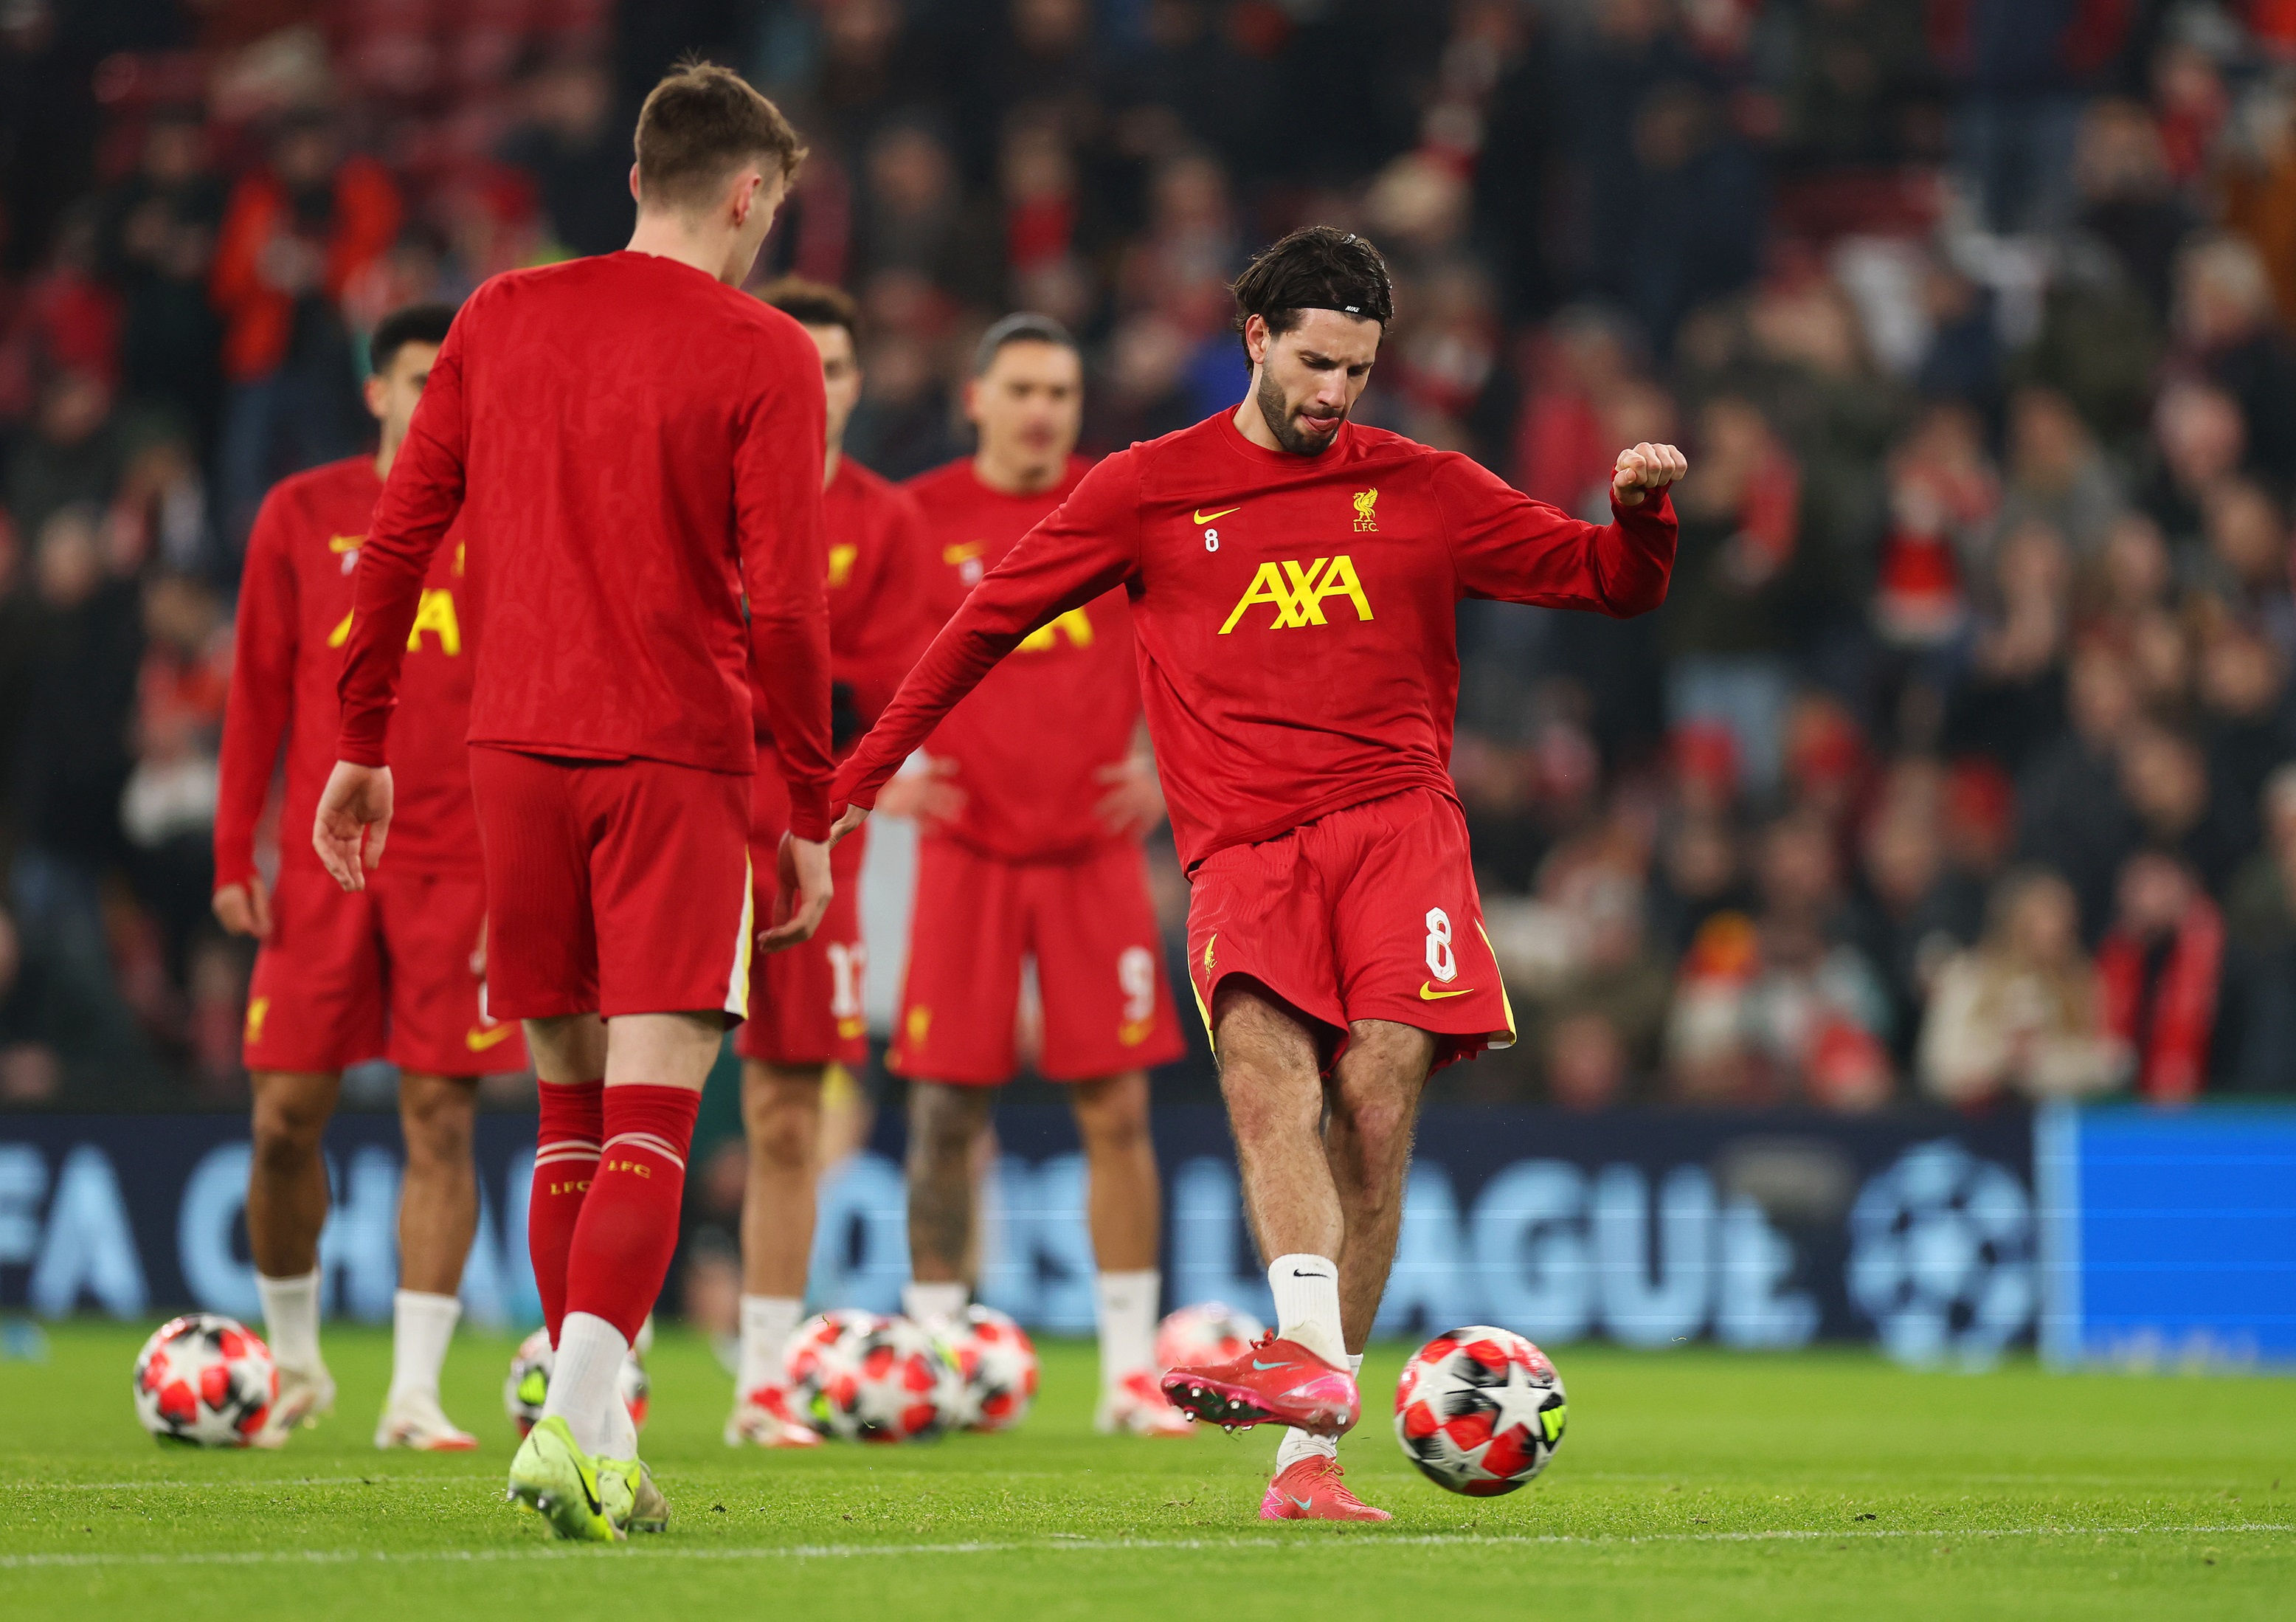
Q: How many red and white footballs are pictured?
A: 7